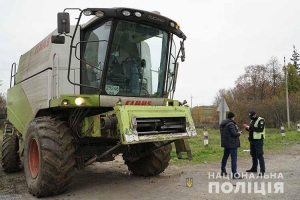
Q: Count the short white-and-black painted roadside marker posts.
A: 3